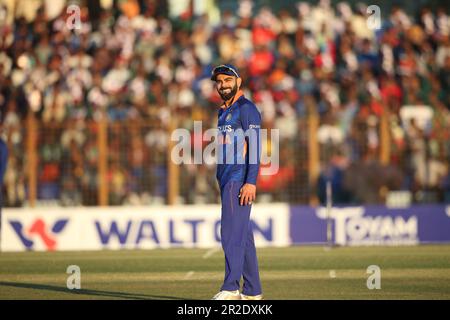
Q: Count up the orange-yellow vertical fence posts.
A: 5